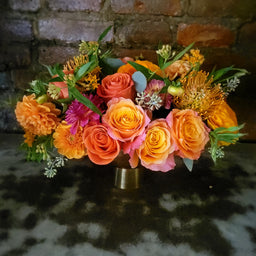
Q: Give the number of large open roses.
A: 5